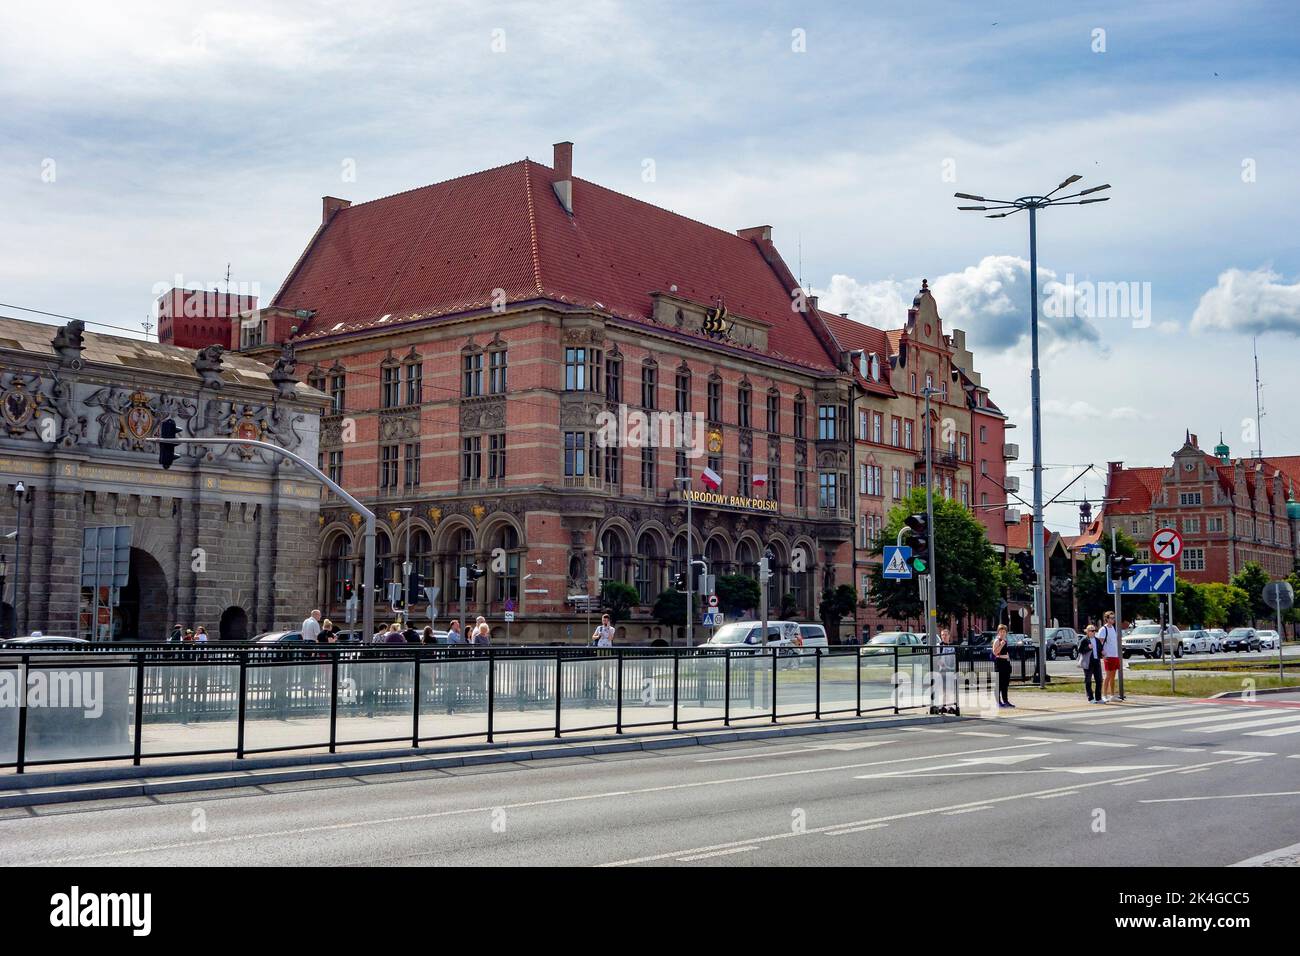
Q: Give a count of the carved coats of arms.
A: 3